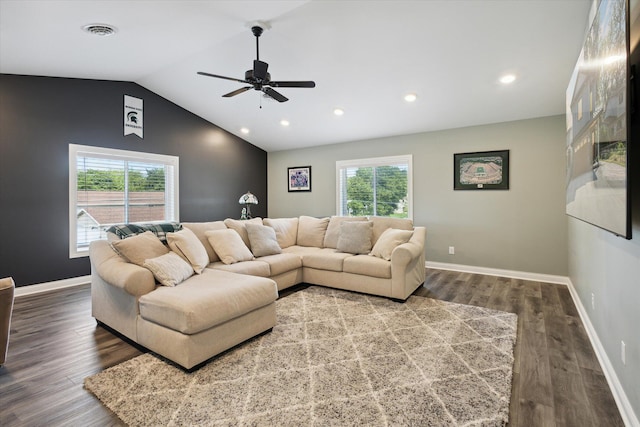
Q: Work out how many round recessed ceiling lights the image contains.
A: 5